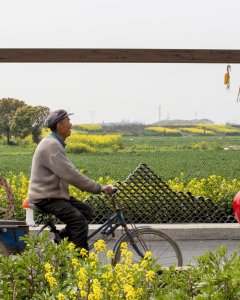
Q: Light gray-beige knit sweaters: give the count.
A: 1